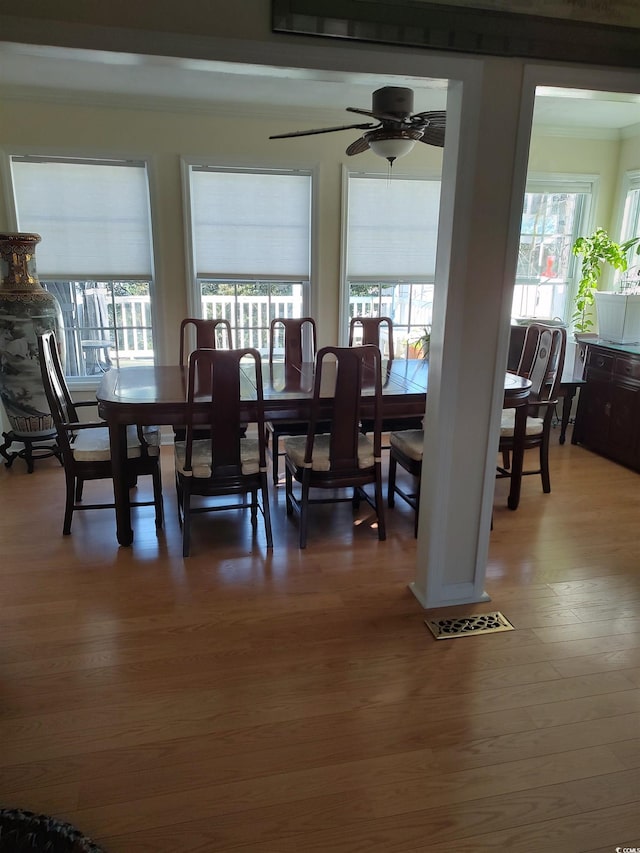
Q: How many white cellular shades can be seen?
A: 3